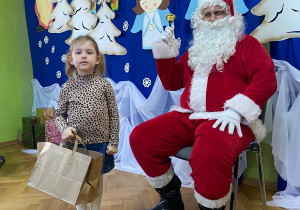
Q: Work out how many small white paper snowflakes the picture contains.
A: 9